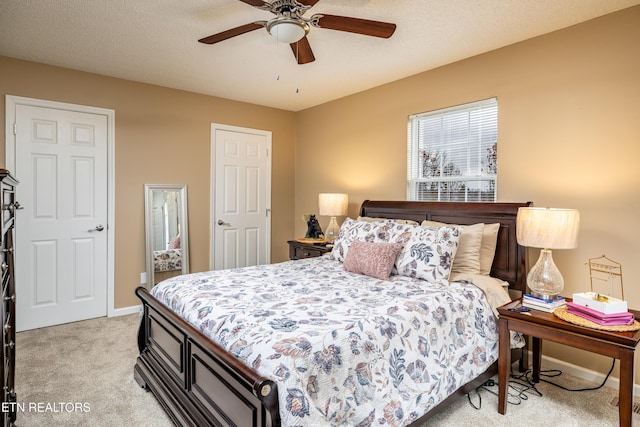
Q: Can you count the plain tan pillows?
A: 3